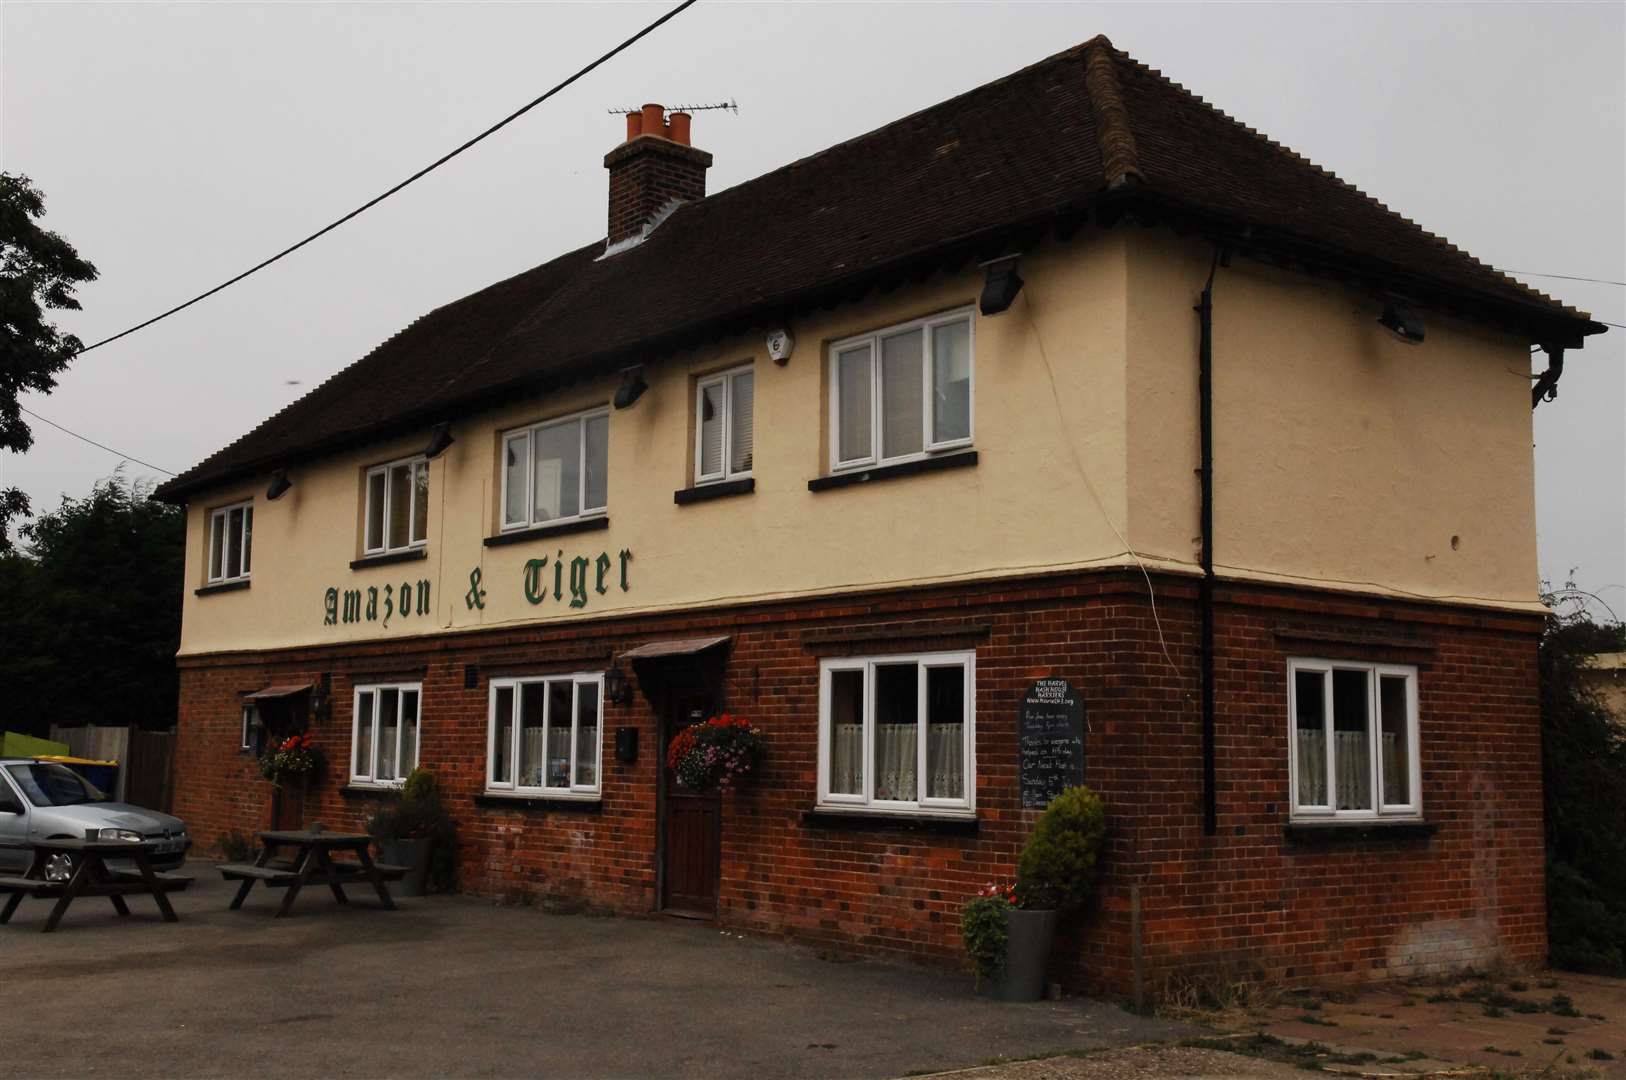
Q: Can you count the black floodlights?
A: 5